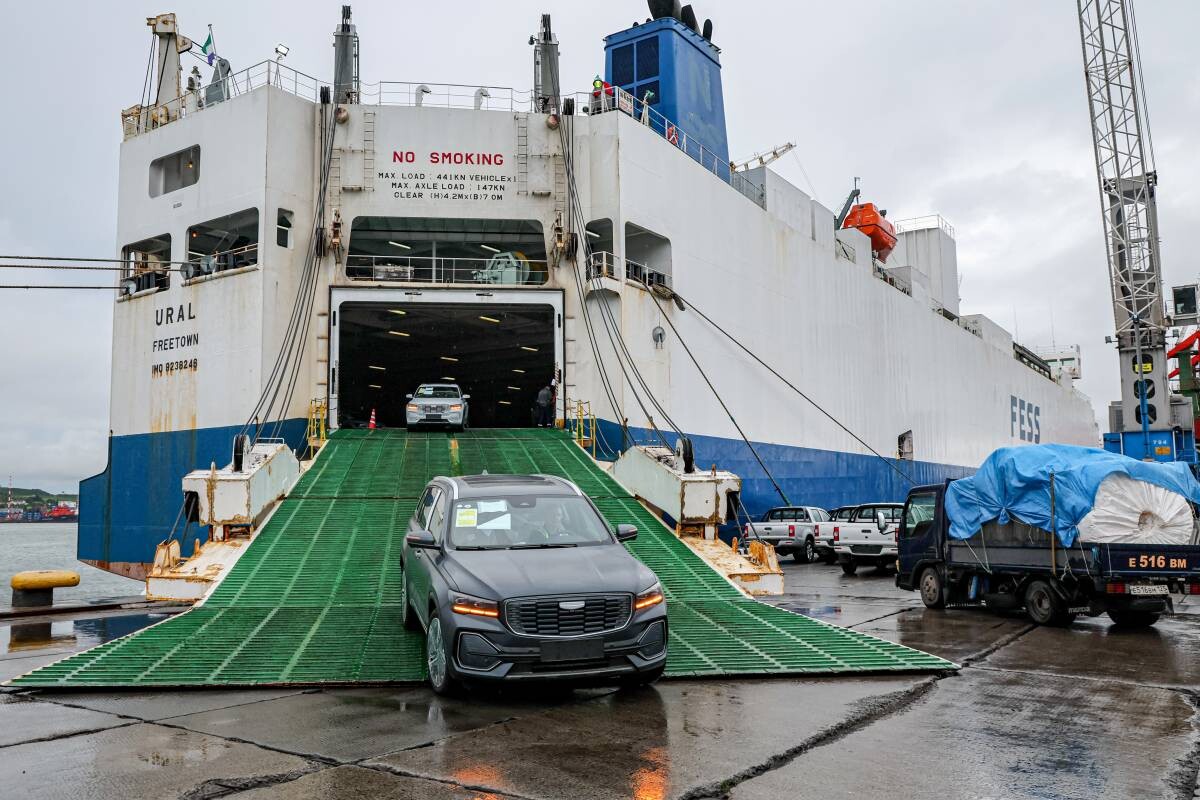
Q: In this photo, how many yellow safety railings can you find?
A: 2